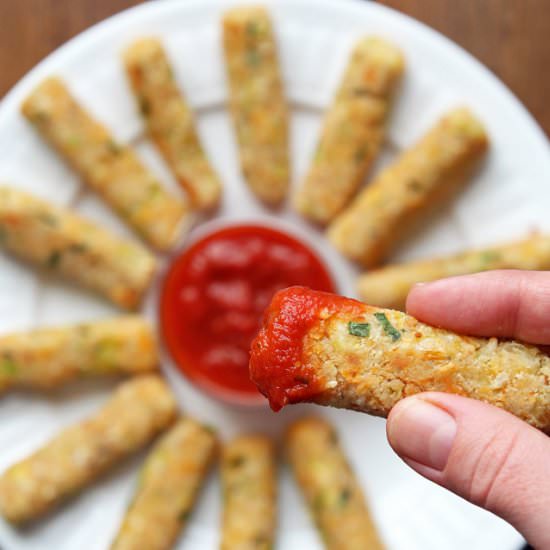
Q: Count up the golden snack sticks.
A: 13